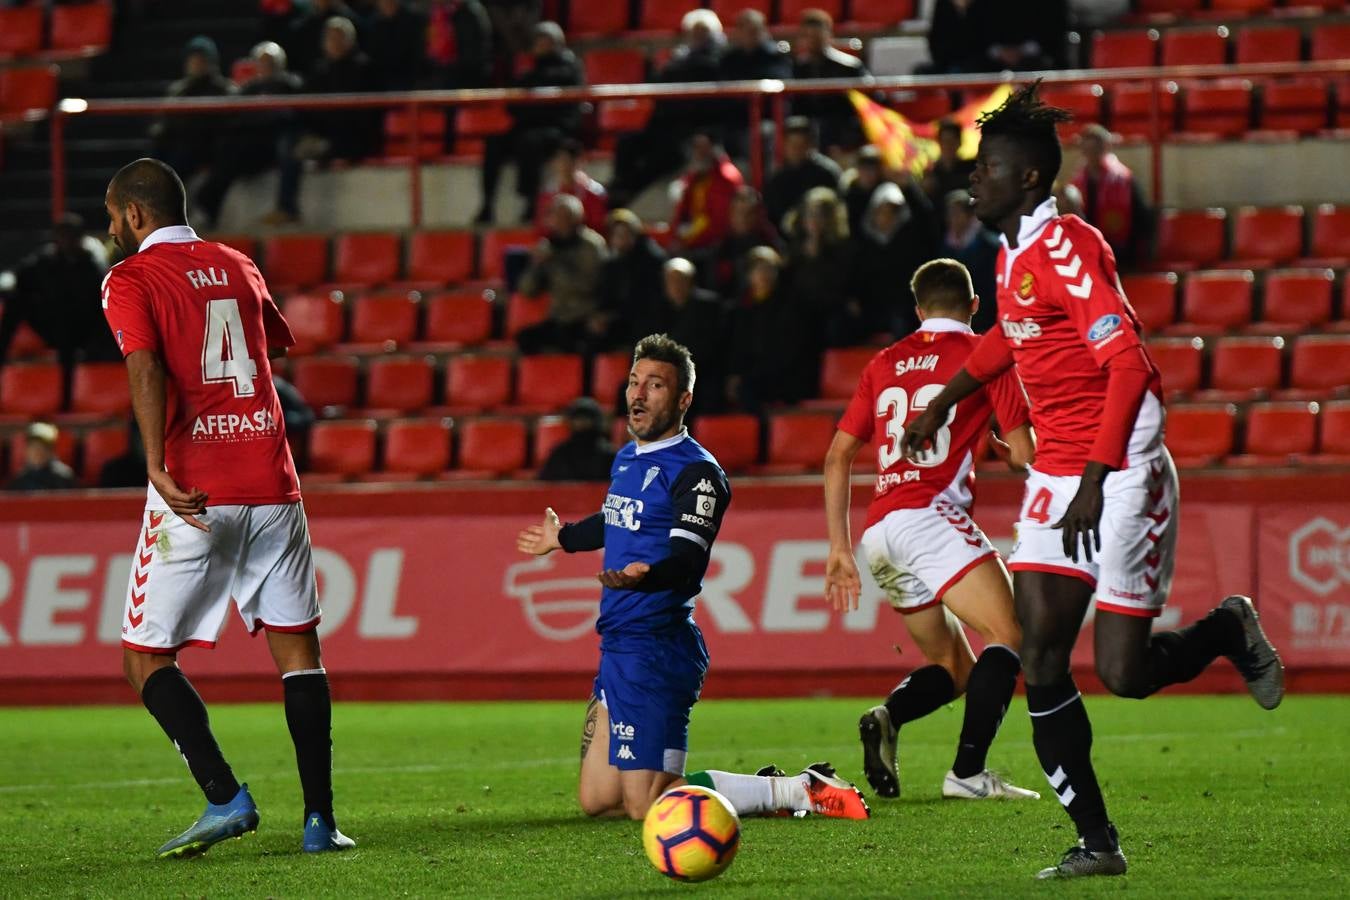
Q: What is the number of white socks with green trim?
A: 1